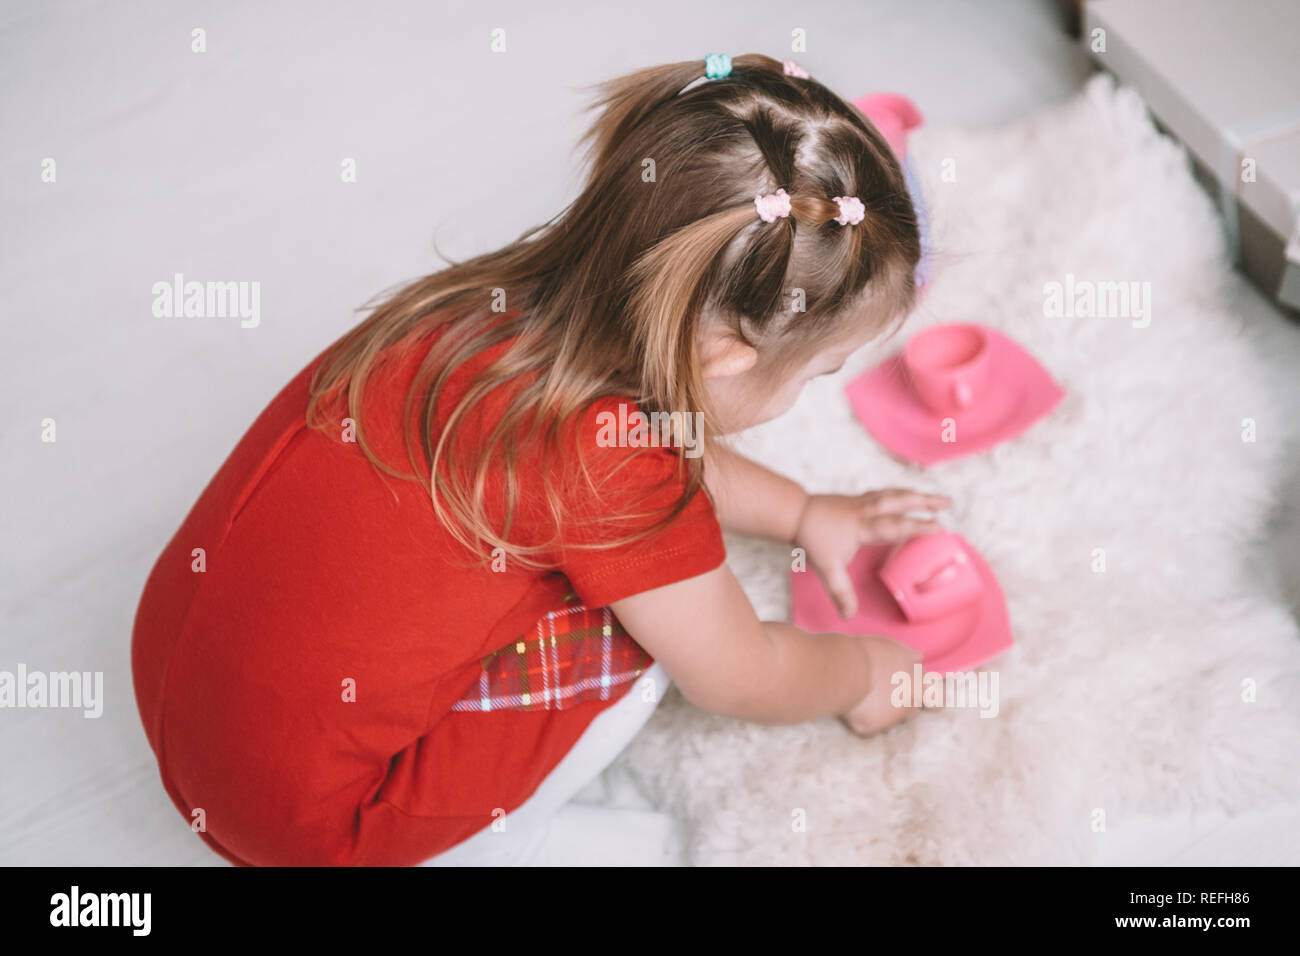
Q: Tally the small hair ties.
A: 4